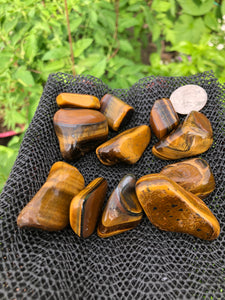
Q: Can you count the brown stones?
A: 11